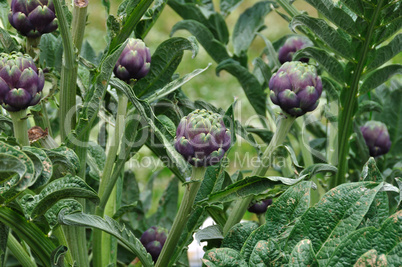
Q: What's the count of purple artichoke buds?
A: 9